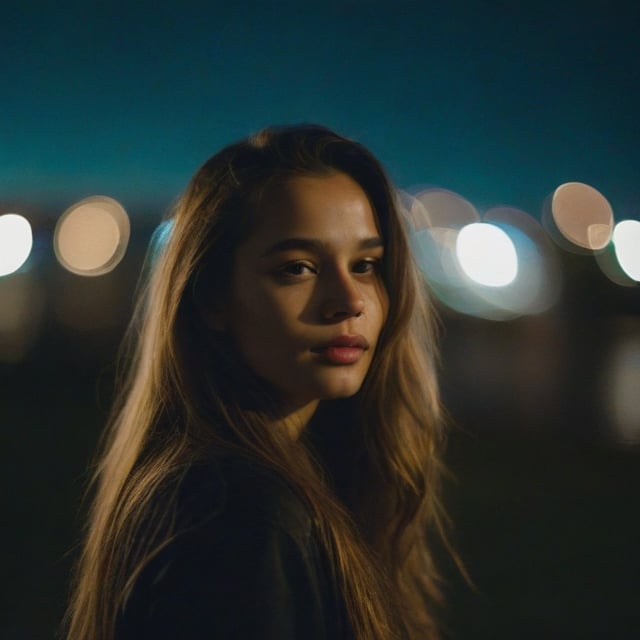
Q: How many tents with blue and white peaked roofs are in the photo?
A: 0